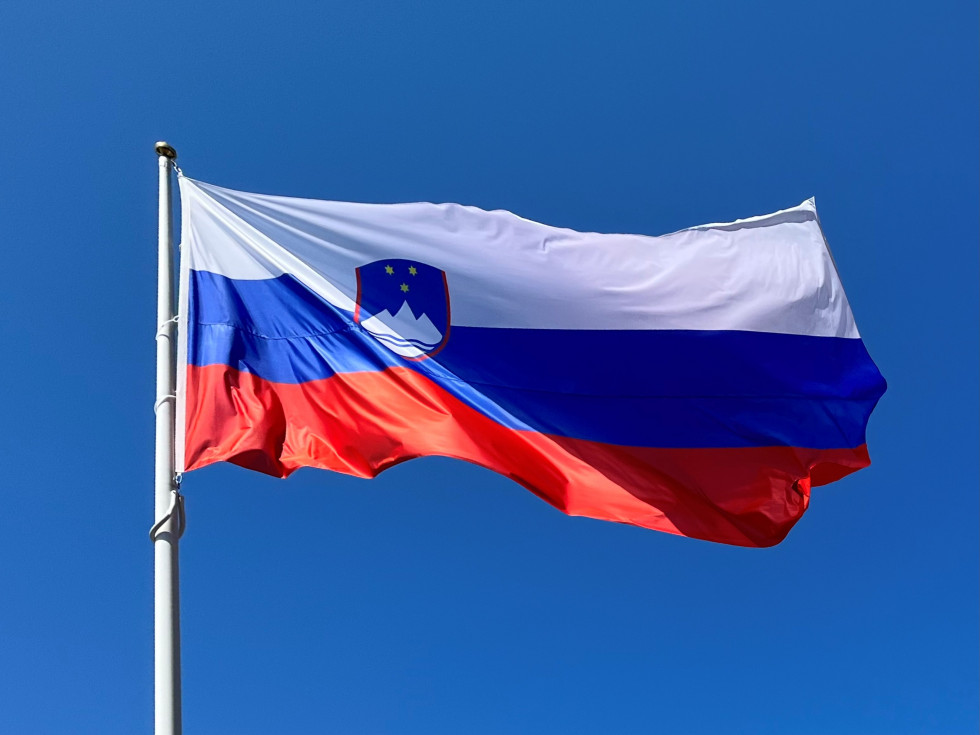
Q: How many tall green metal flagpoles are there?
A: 0